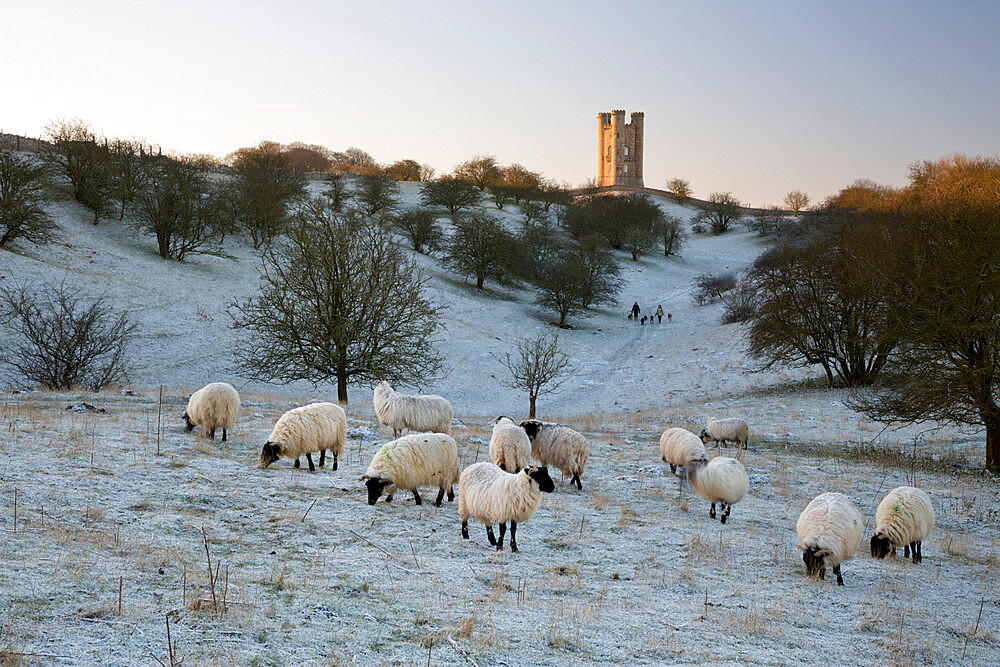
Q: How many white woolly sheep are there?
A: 12